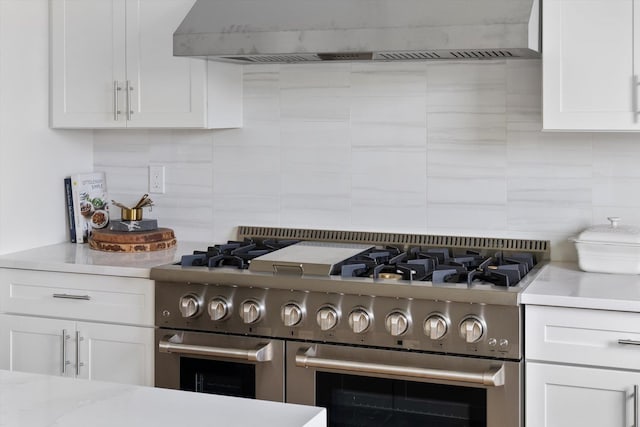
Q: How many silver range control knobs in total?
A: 9